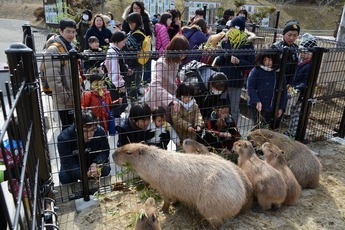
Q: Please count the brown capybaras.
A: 6